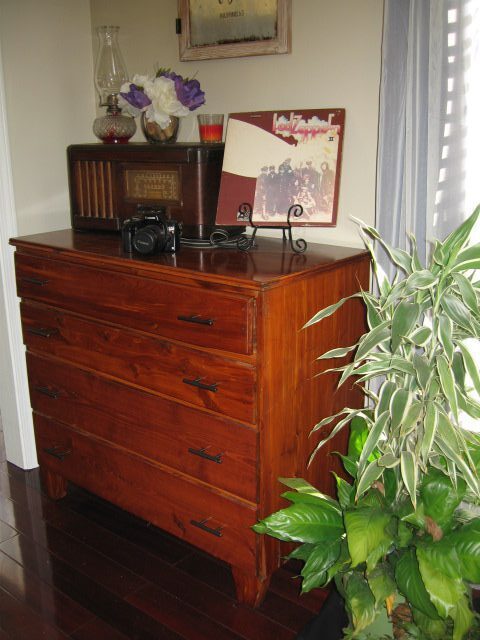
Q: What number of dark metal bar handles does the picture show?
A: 8